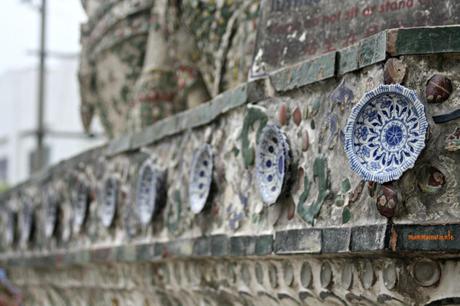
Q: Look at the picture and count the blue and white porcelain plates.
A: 9